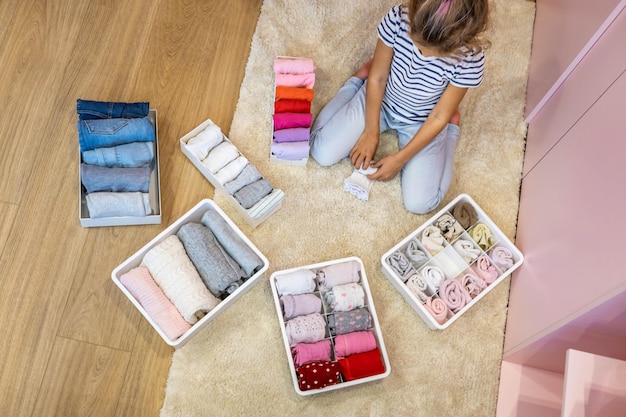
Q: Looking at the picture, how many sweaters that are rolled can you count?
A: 4